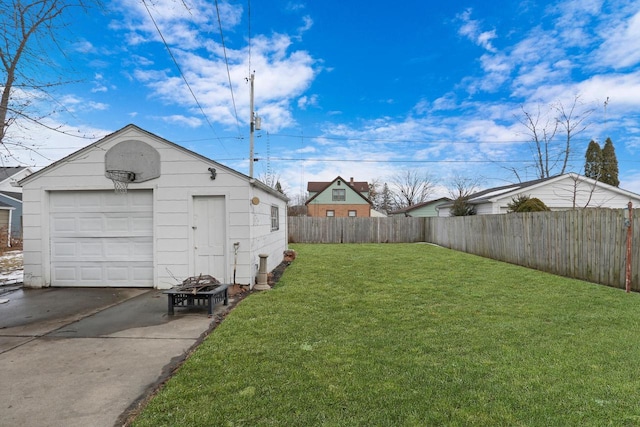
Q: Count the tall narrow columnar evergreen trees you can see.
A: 2